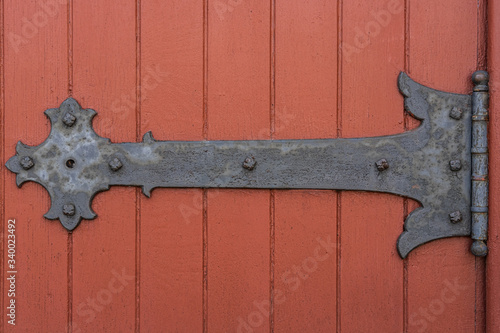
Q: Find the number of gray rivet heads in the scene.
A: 9